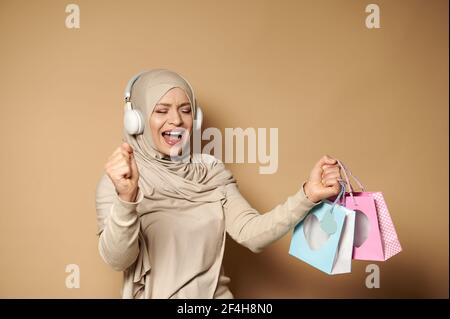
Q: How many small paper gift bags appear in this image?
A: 2